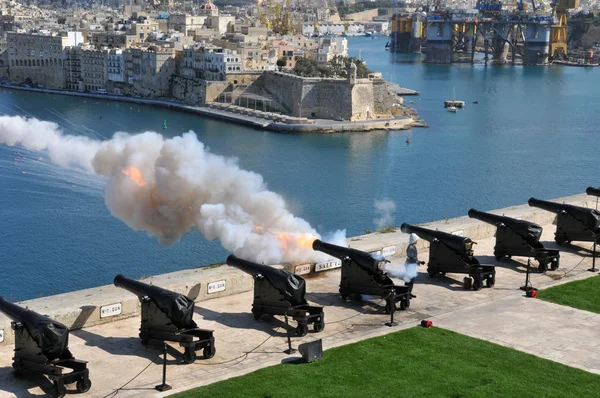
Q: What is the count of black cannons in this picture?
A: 8